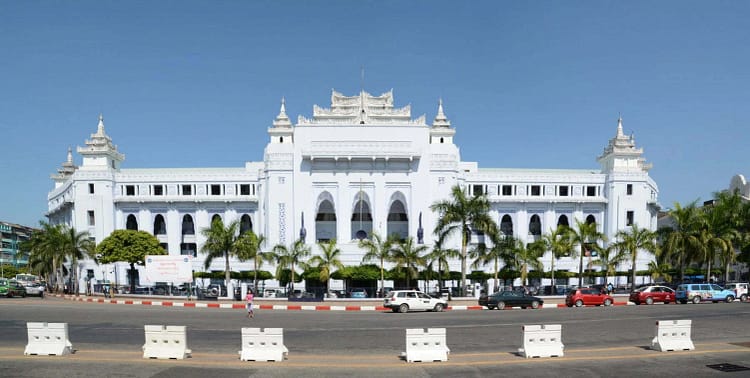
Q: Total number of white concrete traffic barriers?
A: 6